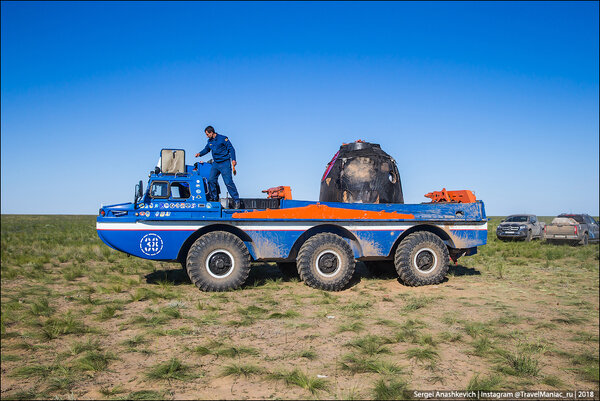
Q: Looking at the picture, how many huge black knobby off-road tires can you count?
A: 3